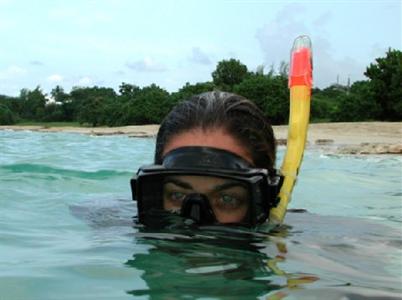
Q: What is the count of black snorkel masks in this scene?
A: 1